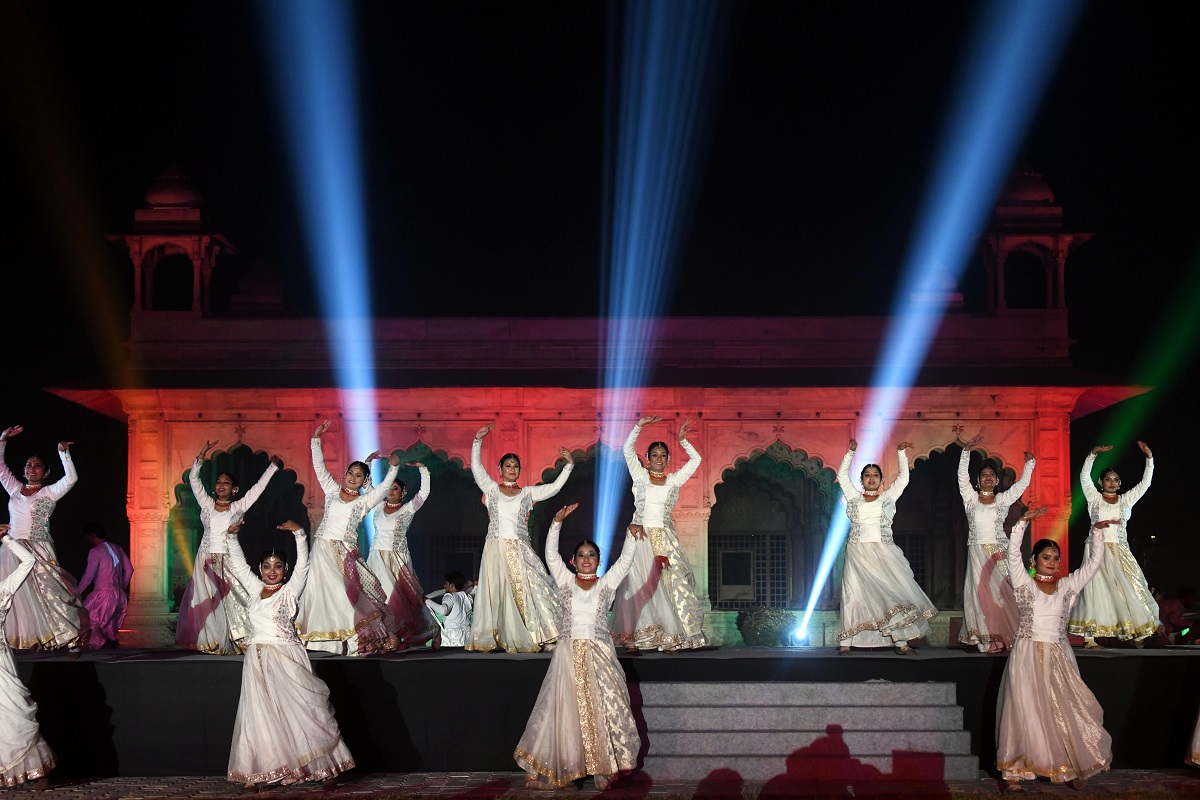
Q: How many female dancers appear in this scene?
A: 13